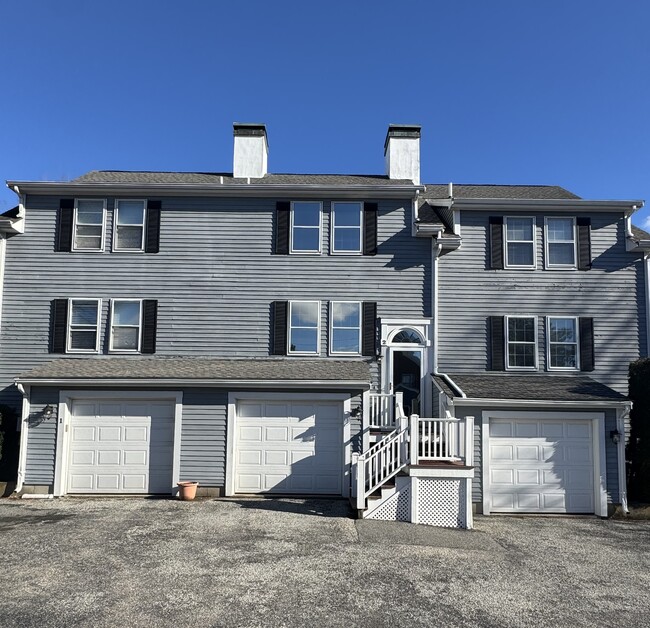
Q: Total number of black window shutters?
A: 12